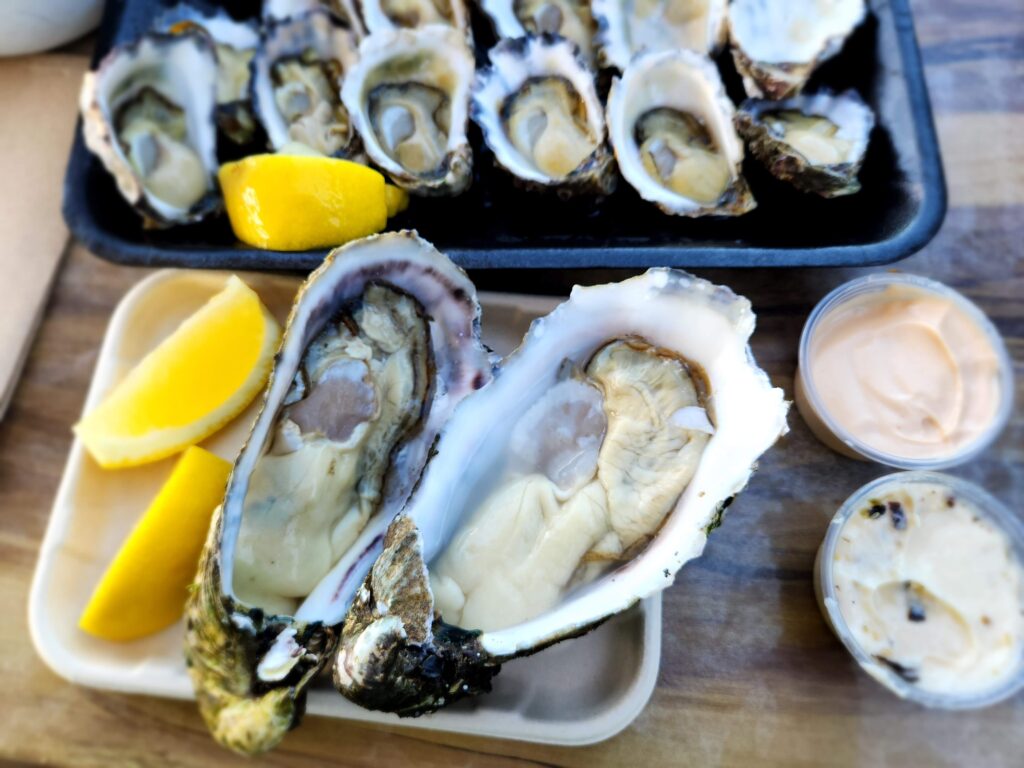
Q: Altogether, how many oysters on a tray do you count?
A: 14